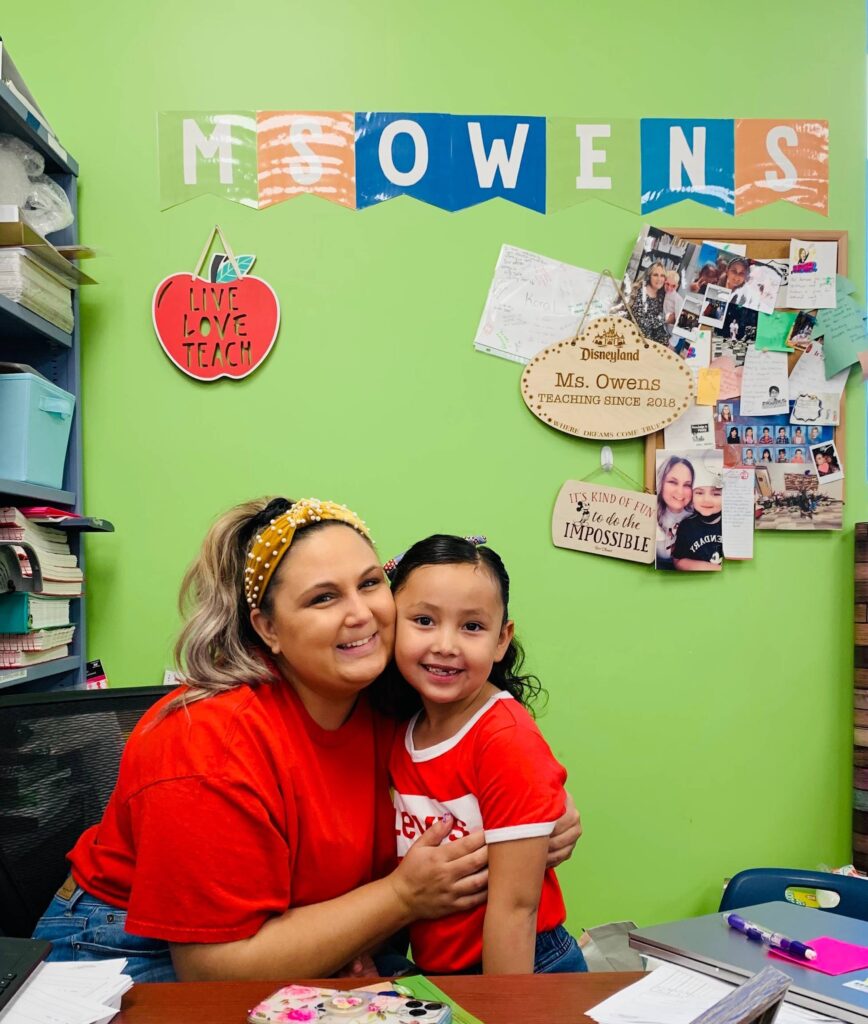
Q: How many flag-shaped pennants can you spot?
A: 7